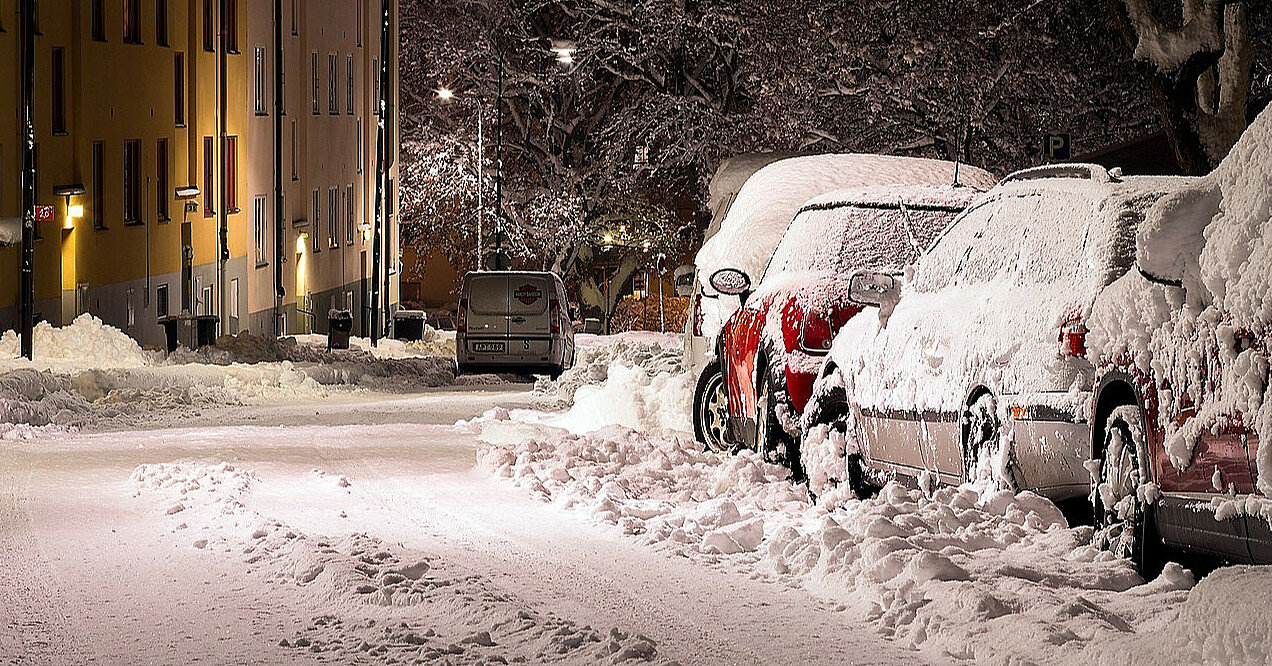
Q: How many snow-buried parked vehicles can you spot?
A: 4